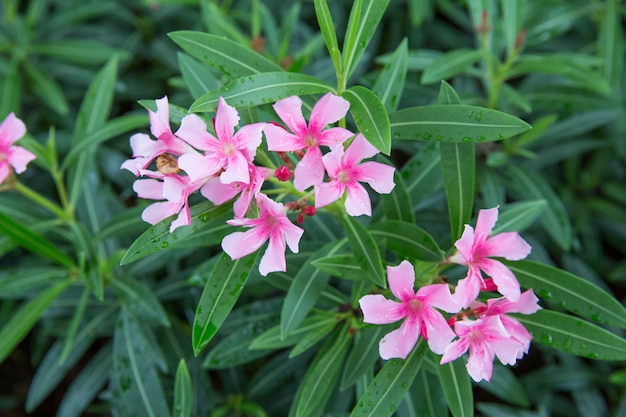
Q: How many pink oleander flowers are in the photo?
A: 12